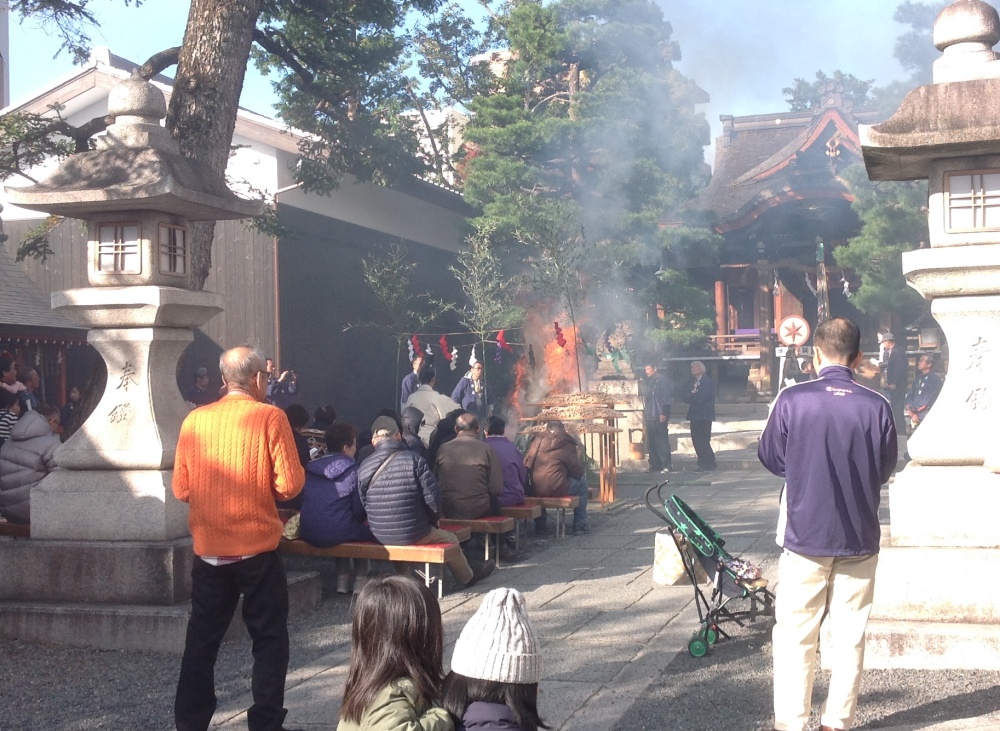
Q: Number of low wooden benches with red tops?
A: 5